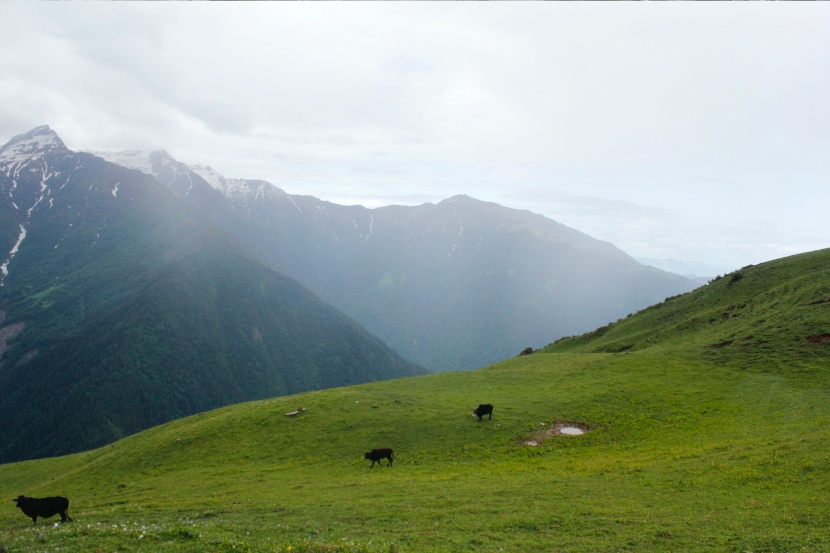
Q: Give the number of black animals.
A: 3